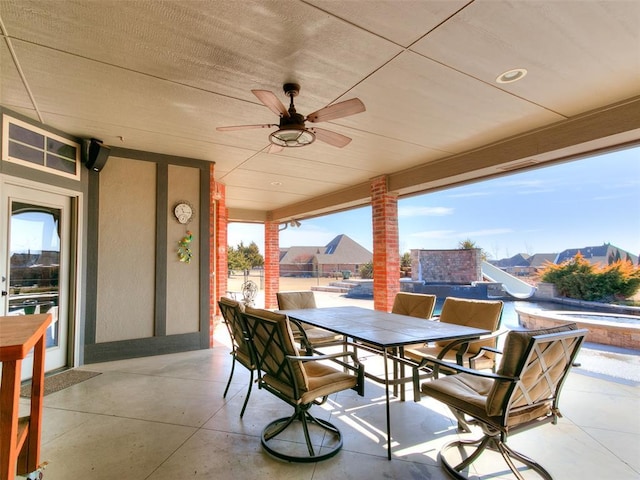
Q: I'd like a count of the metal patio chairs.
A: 6